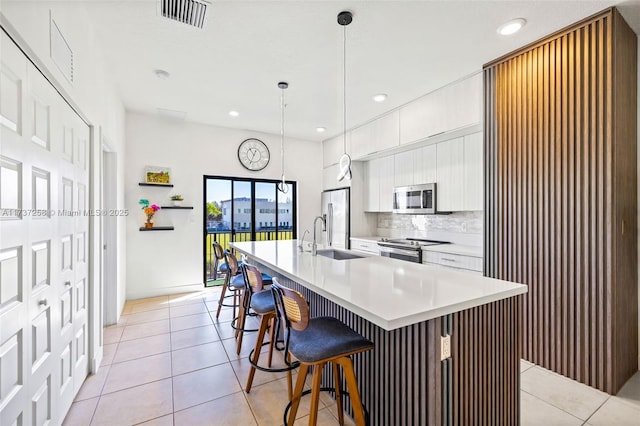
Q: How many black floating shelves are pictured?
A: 3